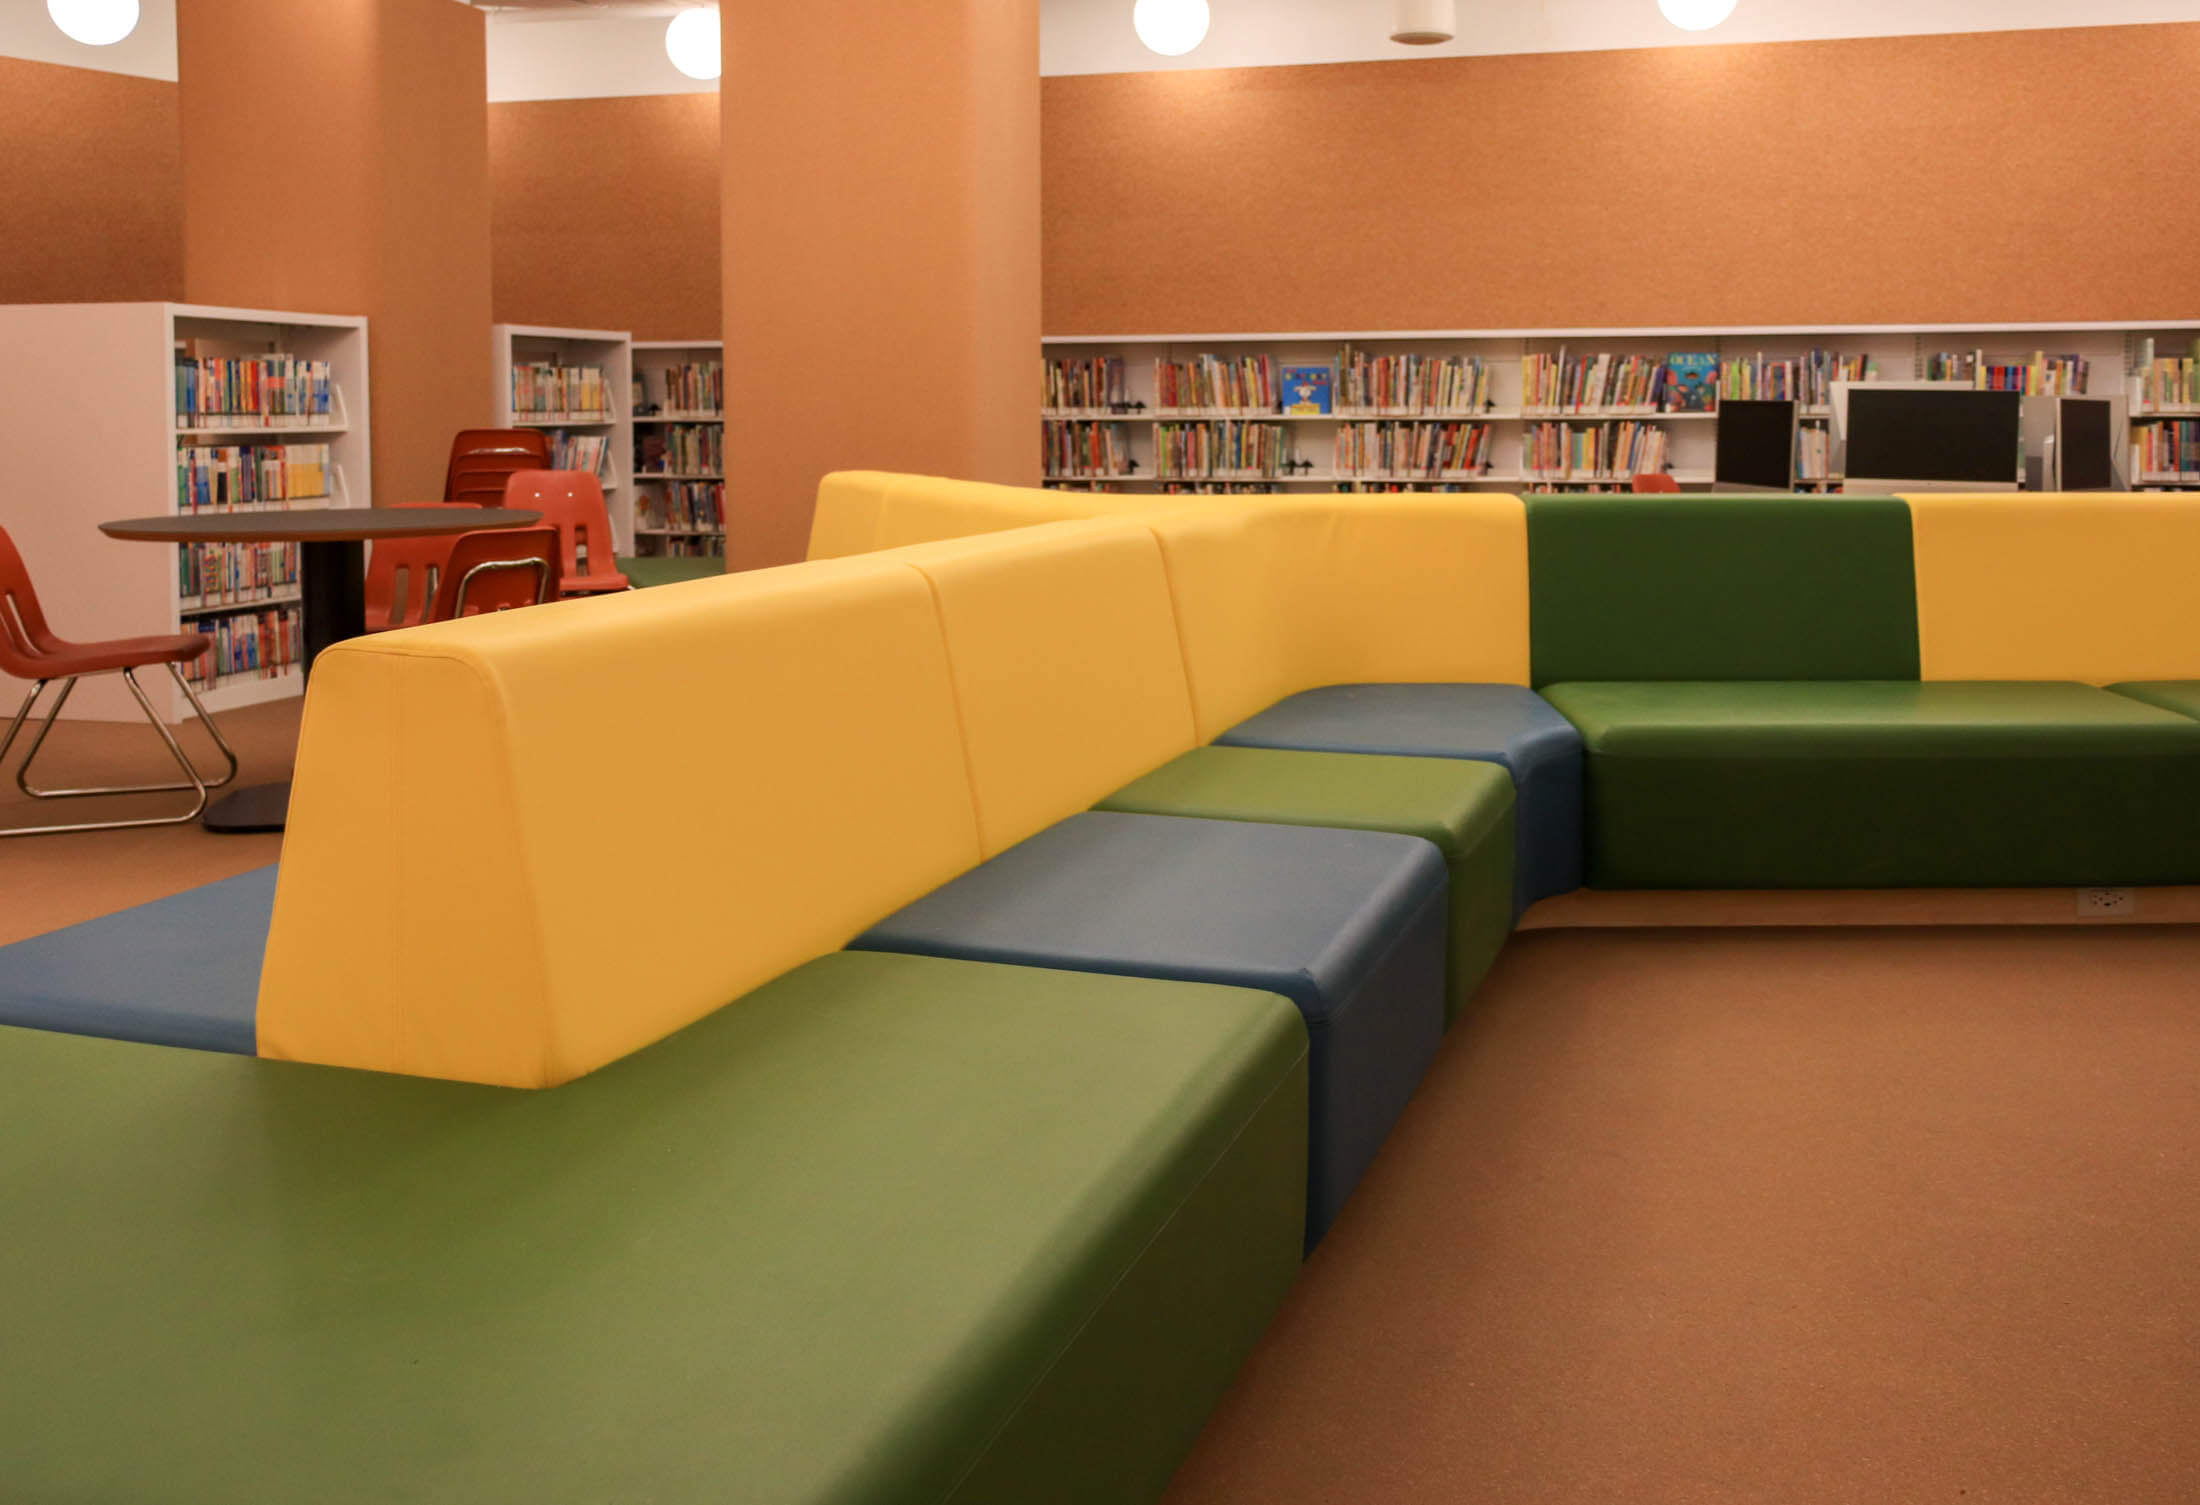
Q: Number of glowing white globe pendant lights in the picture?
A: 4